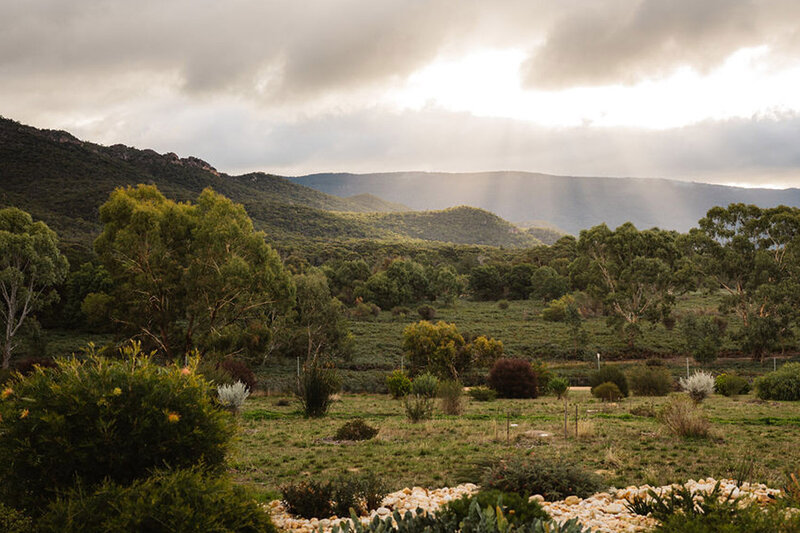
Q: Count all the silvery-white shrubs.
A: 2